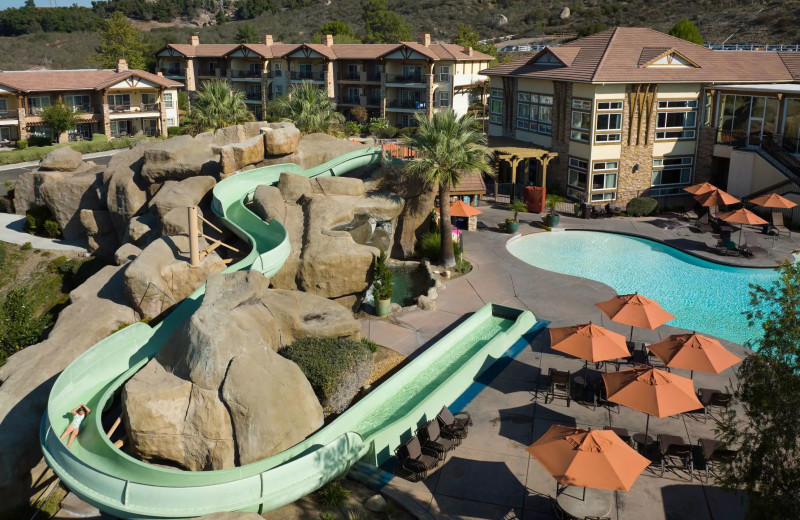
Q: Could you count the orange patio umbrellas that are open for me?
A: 10